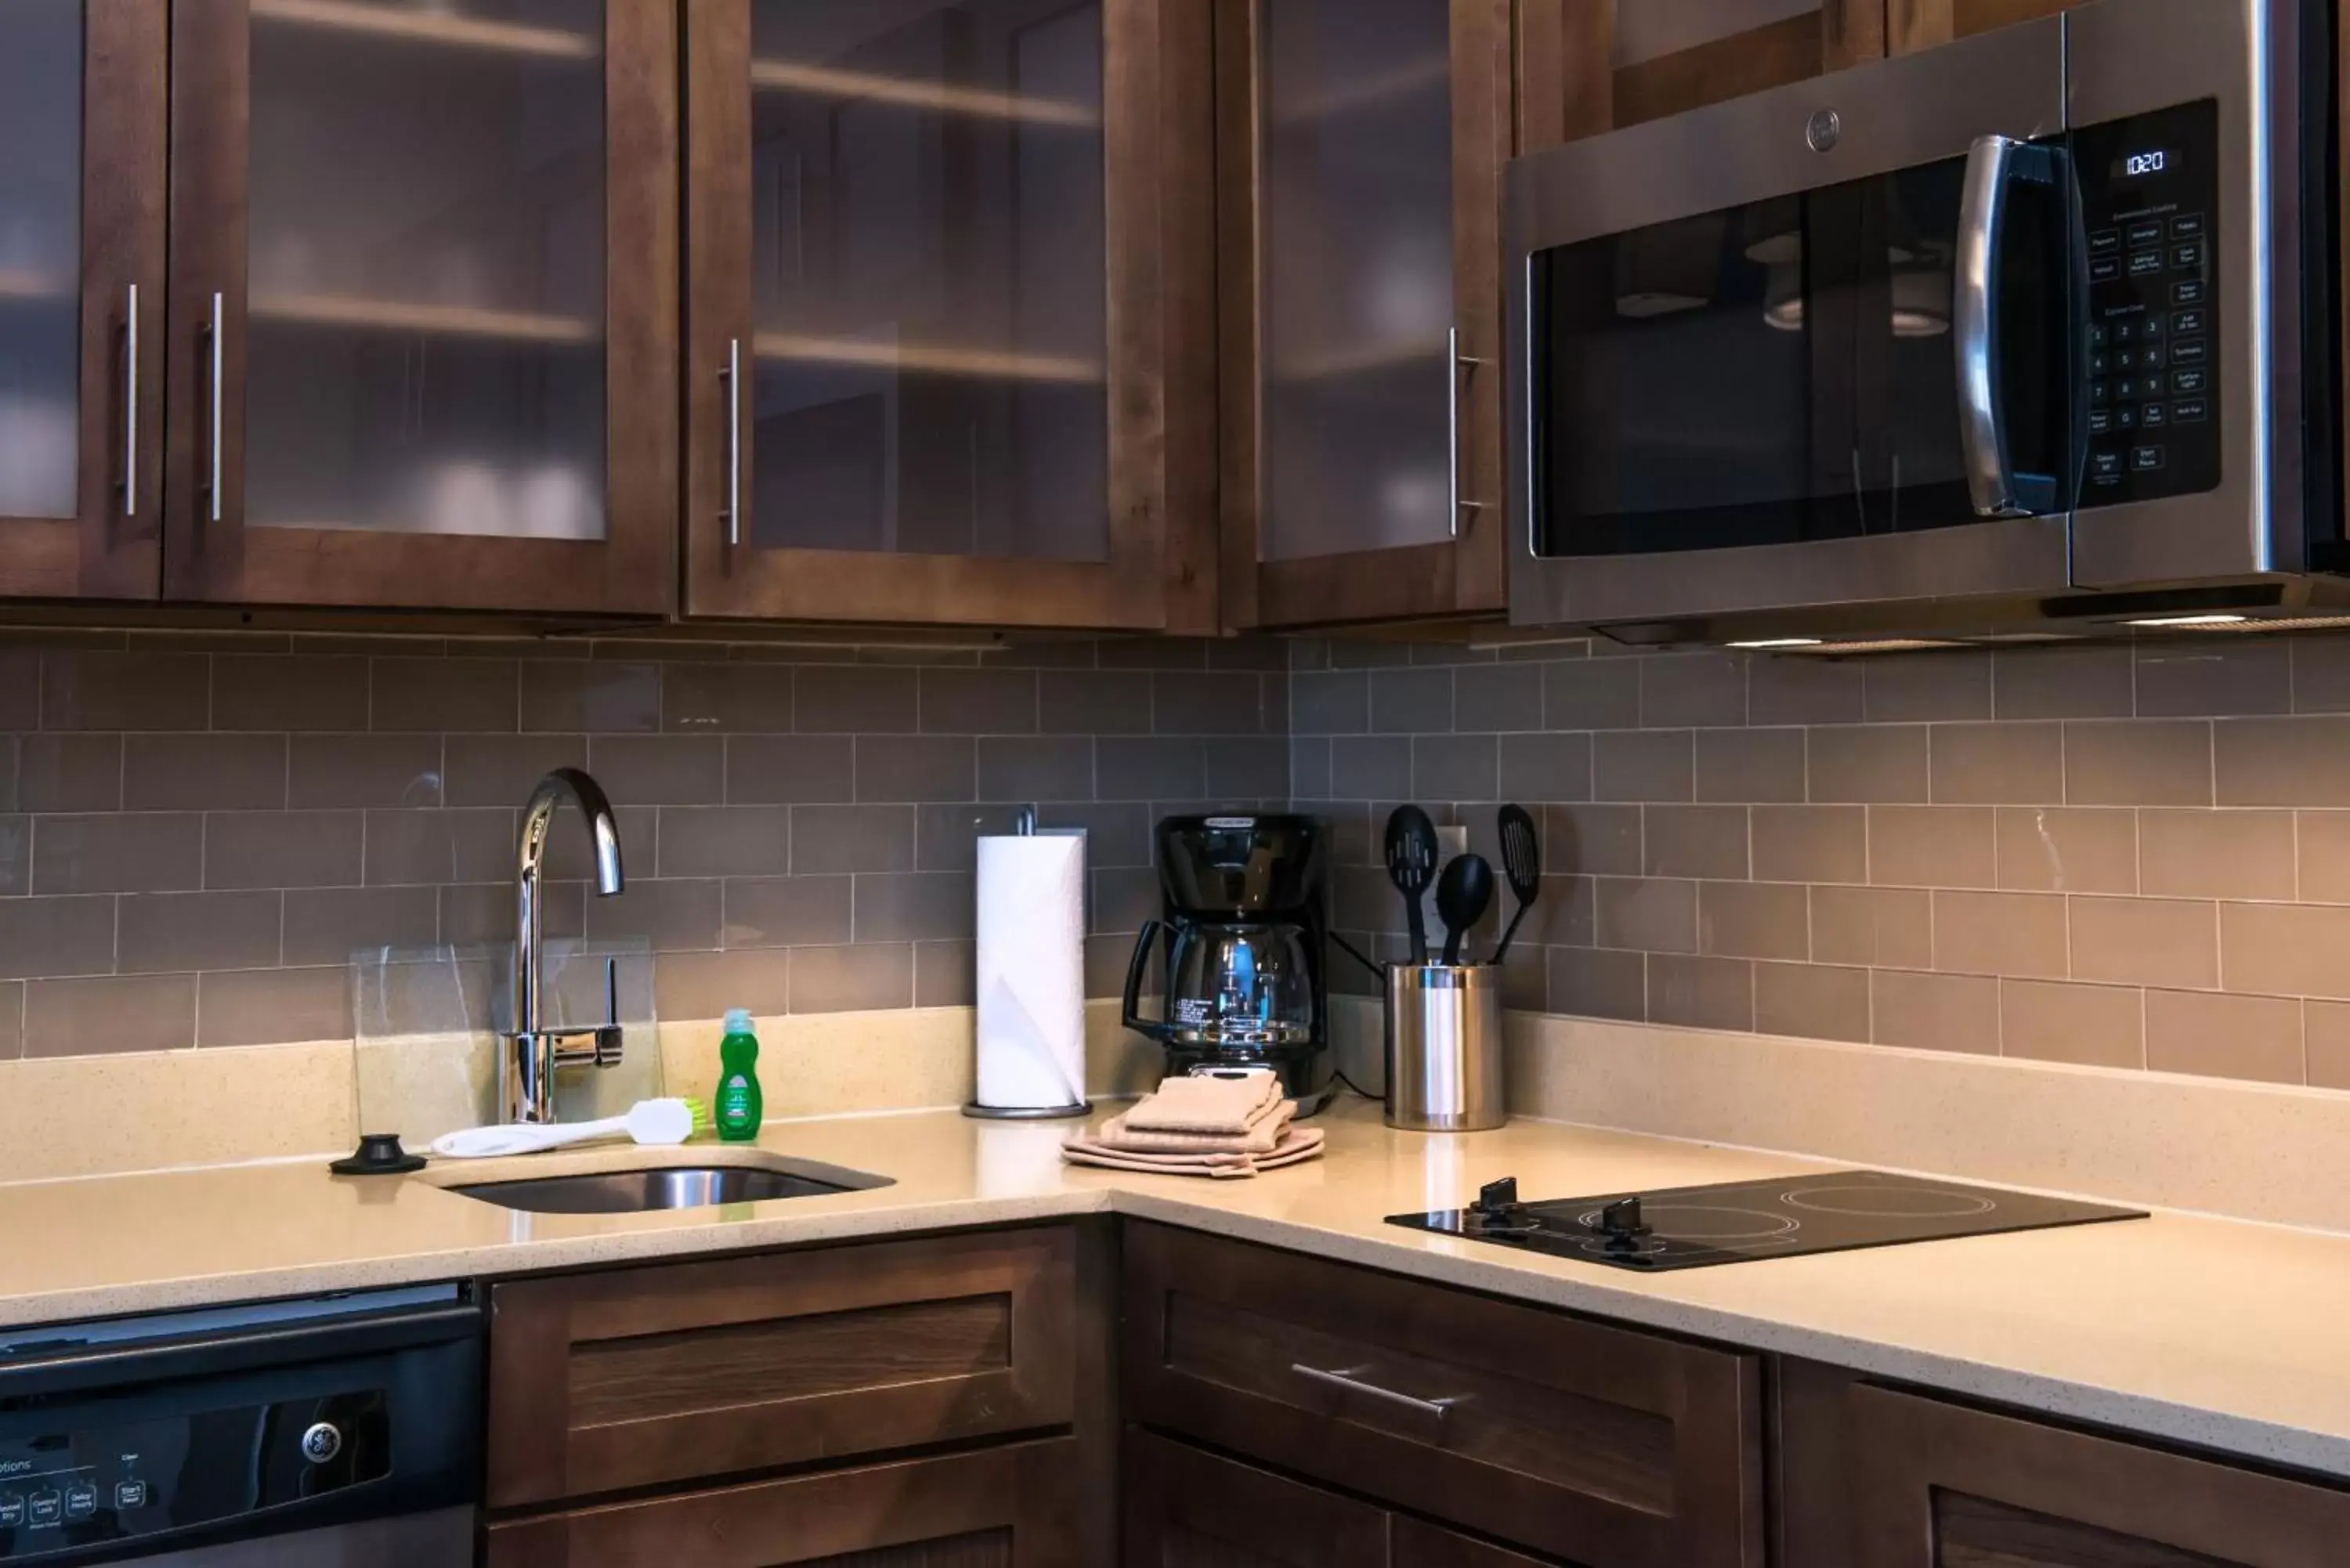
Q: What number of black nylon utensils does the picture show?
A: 3